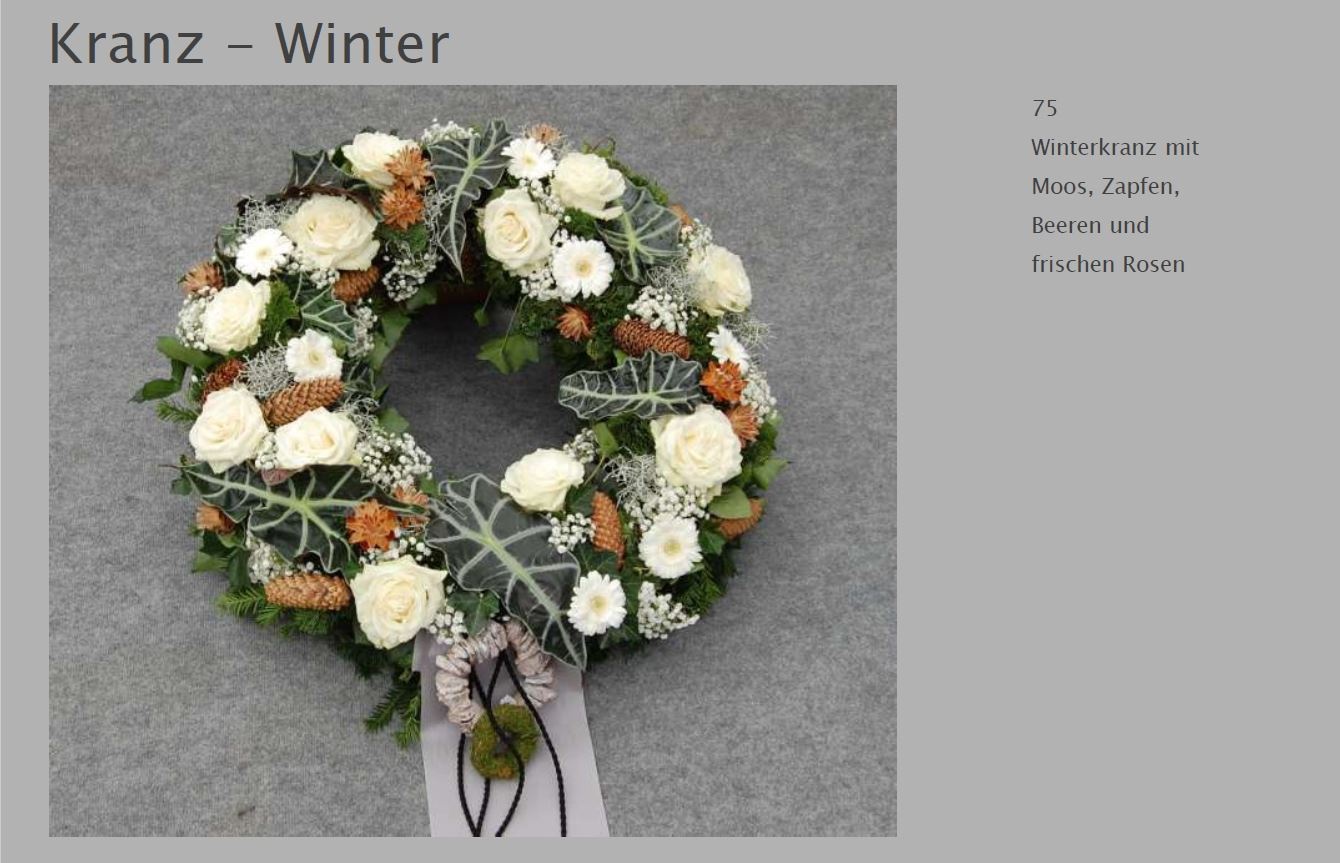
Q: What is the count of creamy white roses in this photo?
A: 11